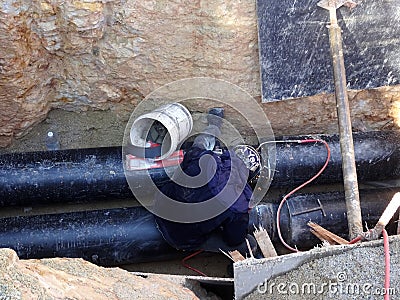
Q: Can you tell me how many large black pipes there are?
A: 2